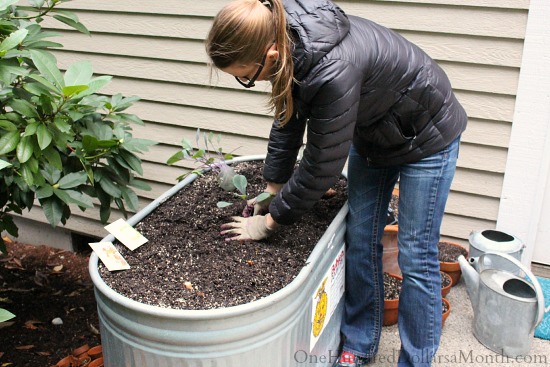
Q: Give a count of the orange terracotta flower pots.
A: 5